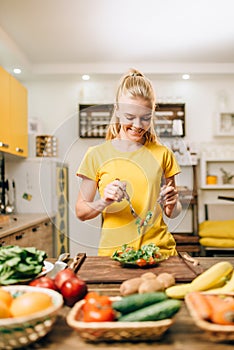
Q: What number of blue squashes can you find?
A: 0